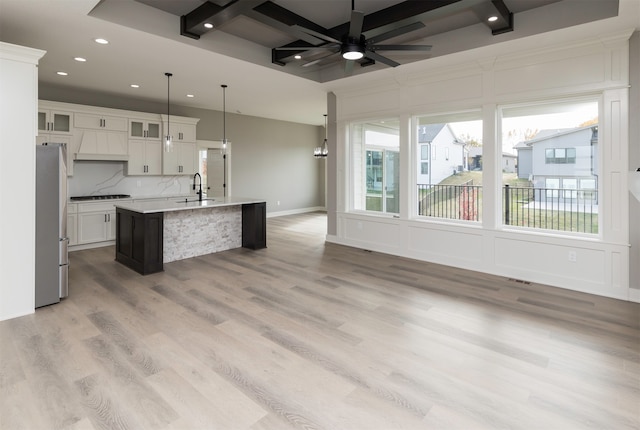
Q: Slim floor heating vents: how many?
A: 2